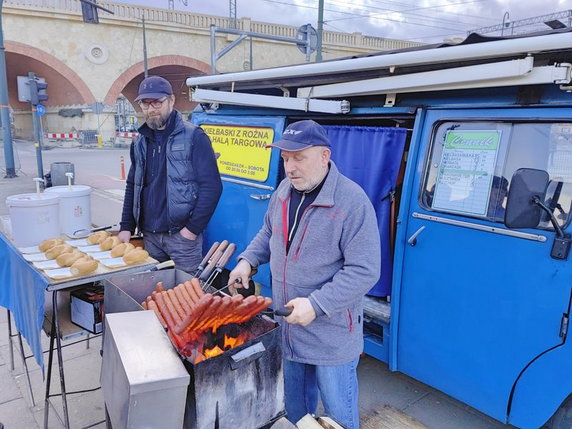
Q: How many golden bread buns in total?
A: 8